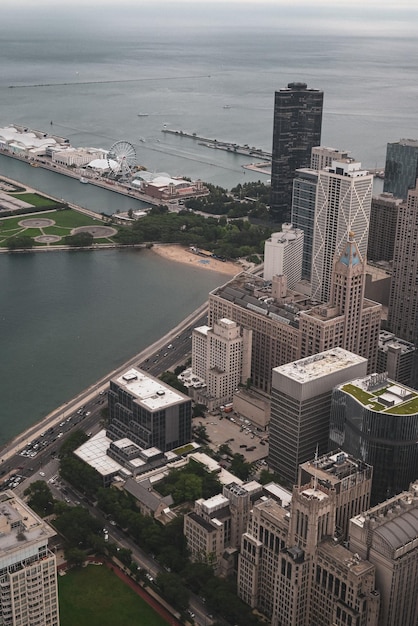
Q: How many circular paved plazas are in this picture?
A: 3